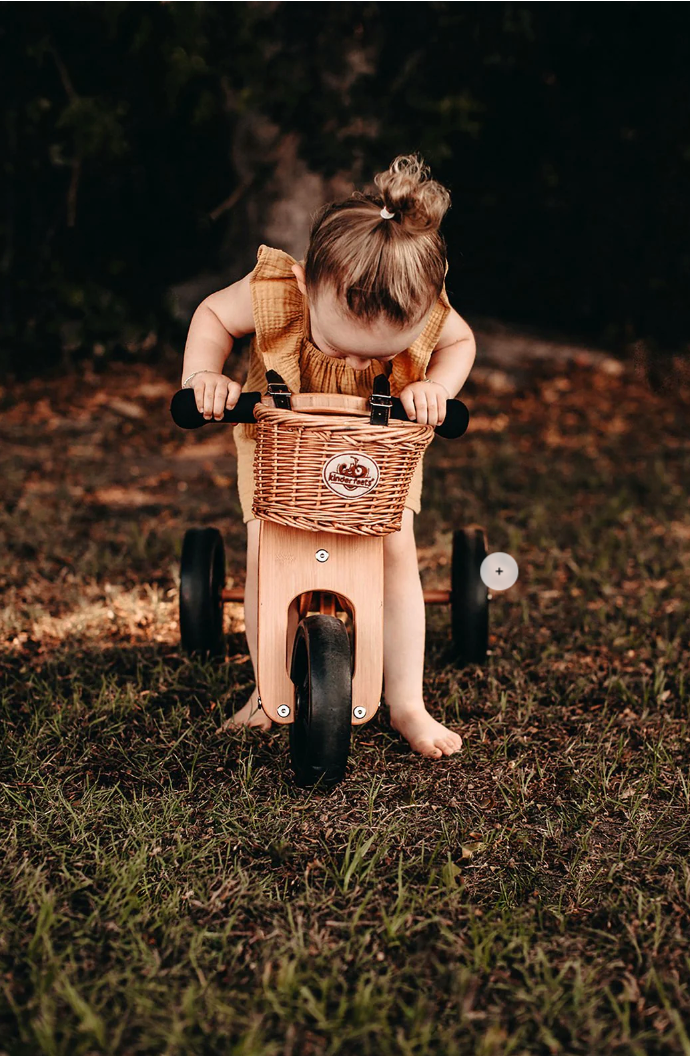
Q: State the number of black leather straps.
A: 2